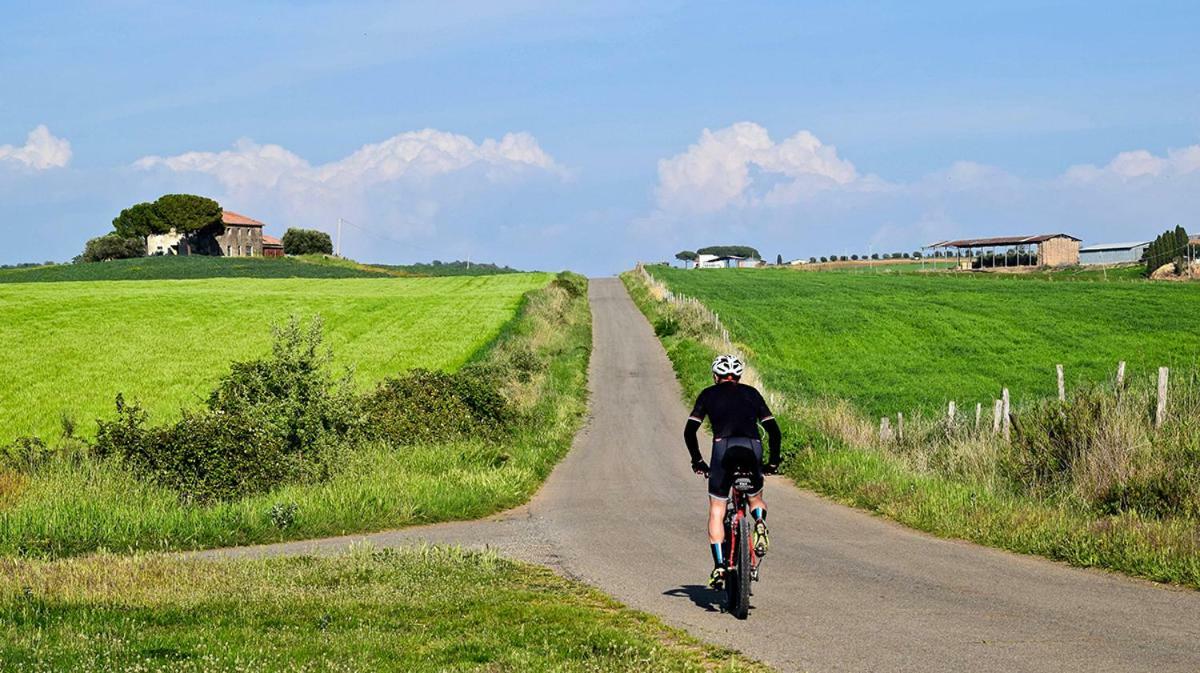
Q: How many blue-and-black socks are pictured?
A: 2